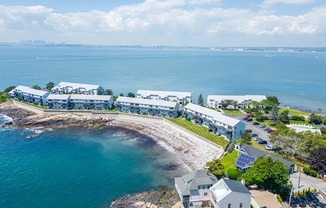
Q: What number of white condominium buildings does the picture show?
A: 7